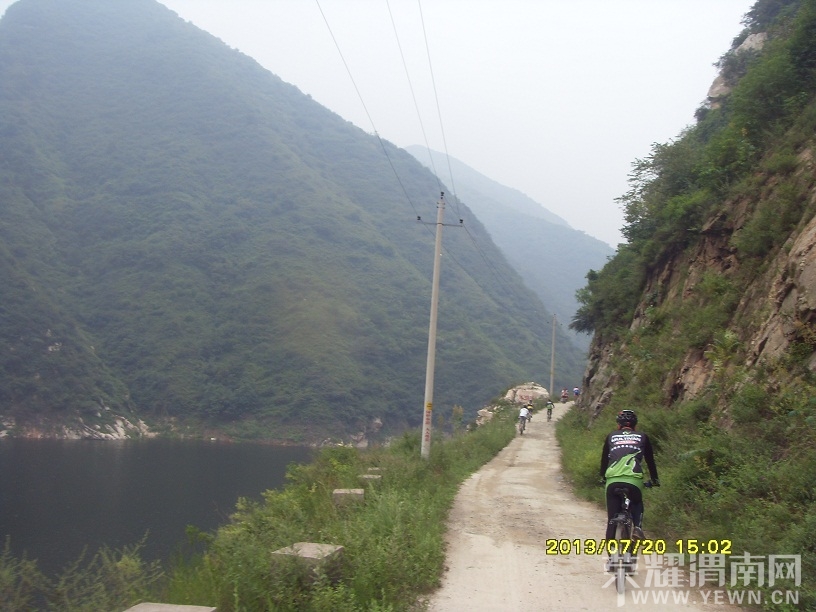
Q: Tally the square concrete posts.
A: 5